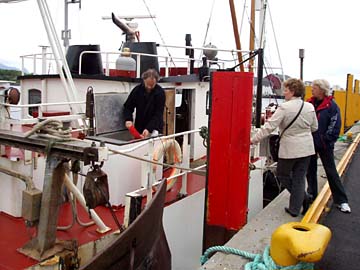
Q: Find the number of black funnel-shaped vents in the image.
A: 2